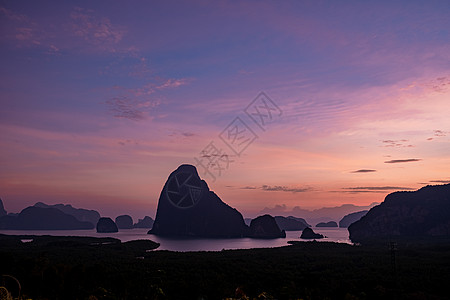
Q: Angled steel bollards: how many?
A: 0